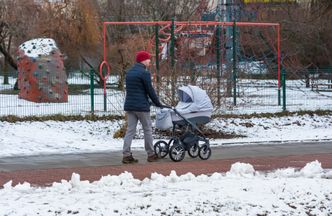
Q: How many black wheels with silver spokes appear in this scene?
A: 4